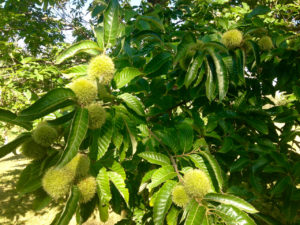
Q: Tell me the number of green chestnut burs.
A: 12